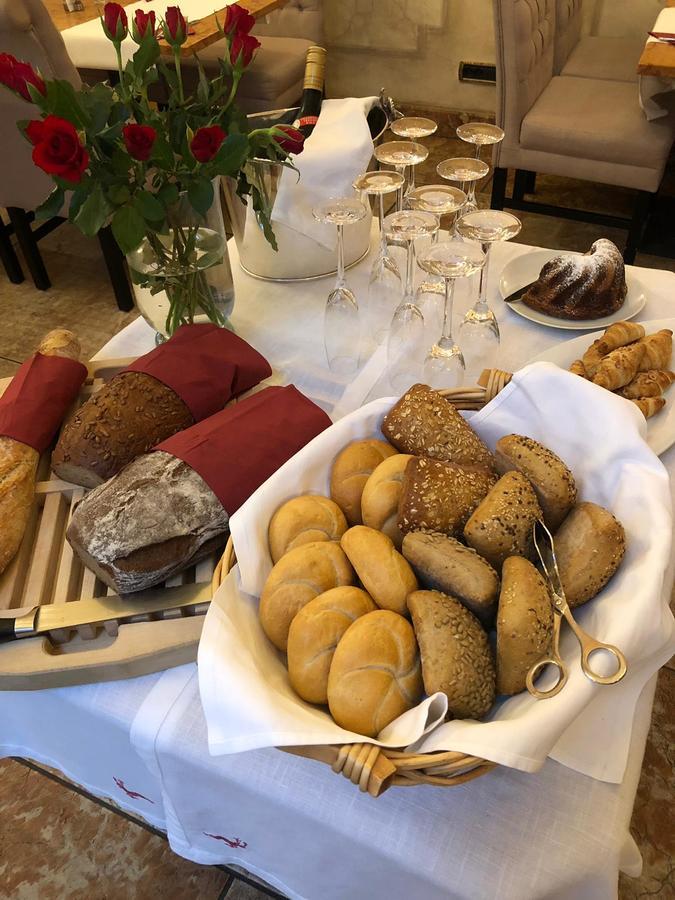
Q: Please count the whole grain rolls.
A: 8